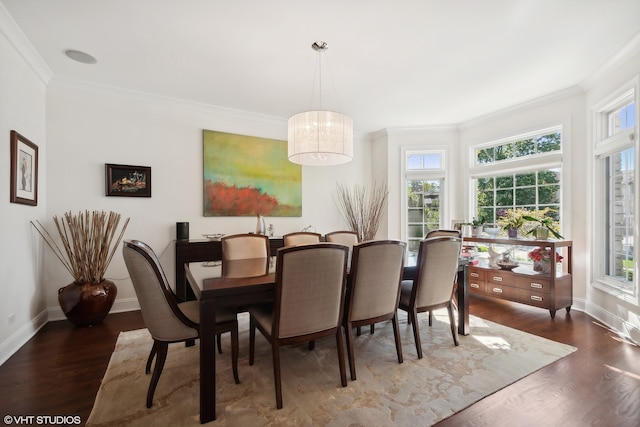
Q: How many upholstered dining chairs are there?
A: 8